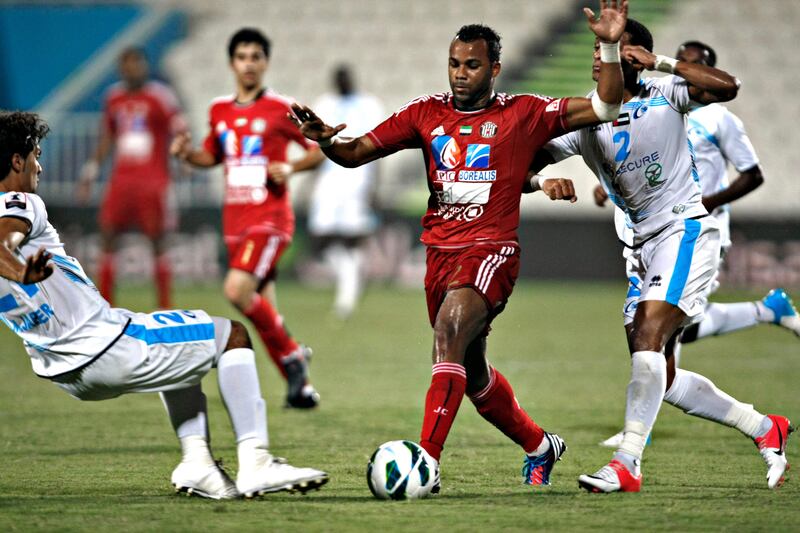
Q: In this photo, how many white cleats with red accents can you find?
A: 2